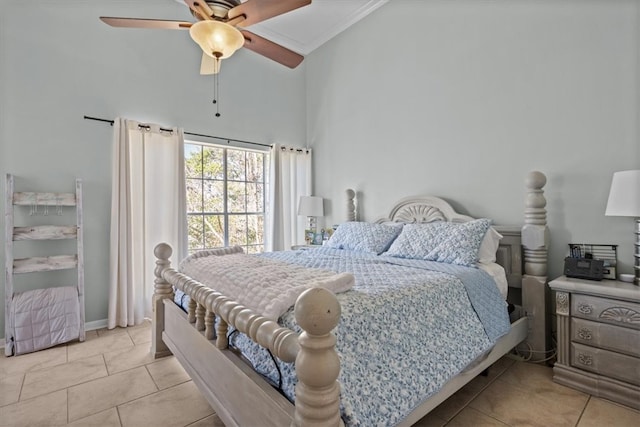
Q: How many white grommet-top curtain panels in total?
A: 2